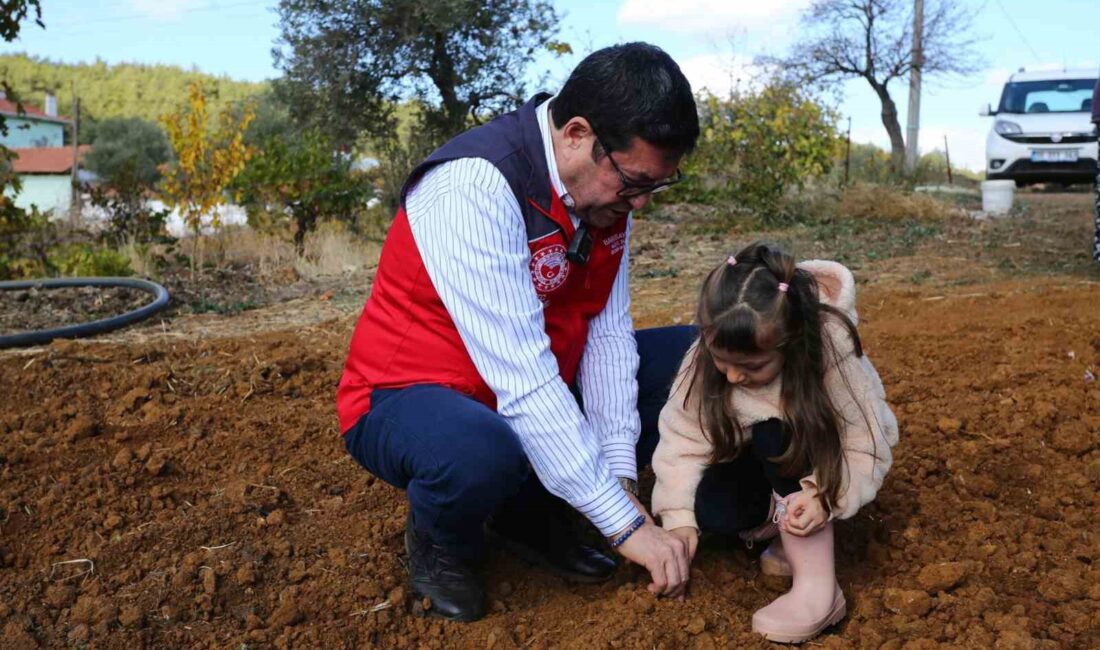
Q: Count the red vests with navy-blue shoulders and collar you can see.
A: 1